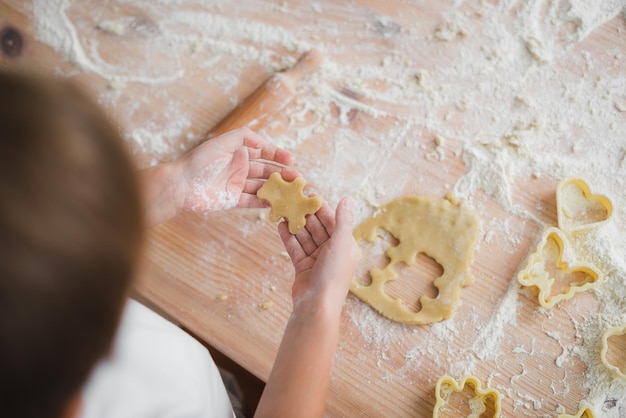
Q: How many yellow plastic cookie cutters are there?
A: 5